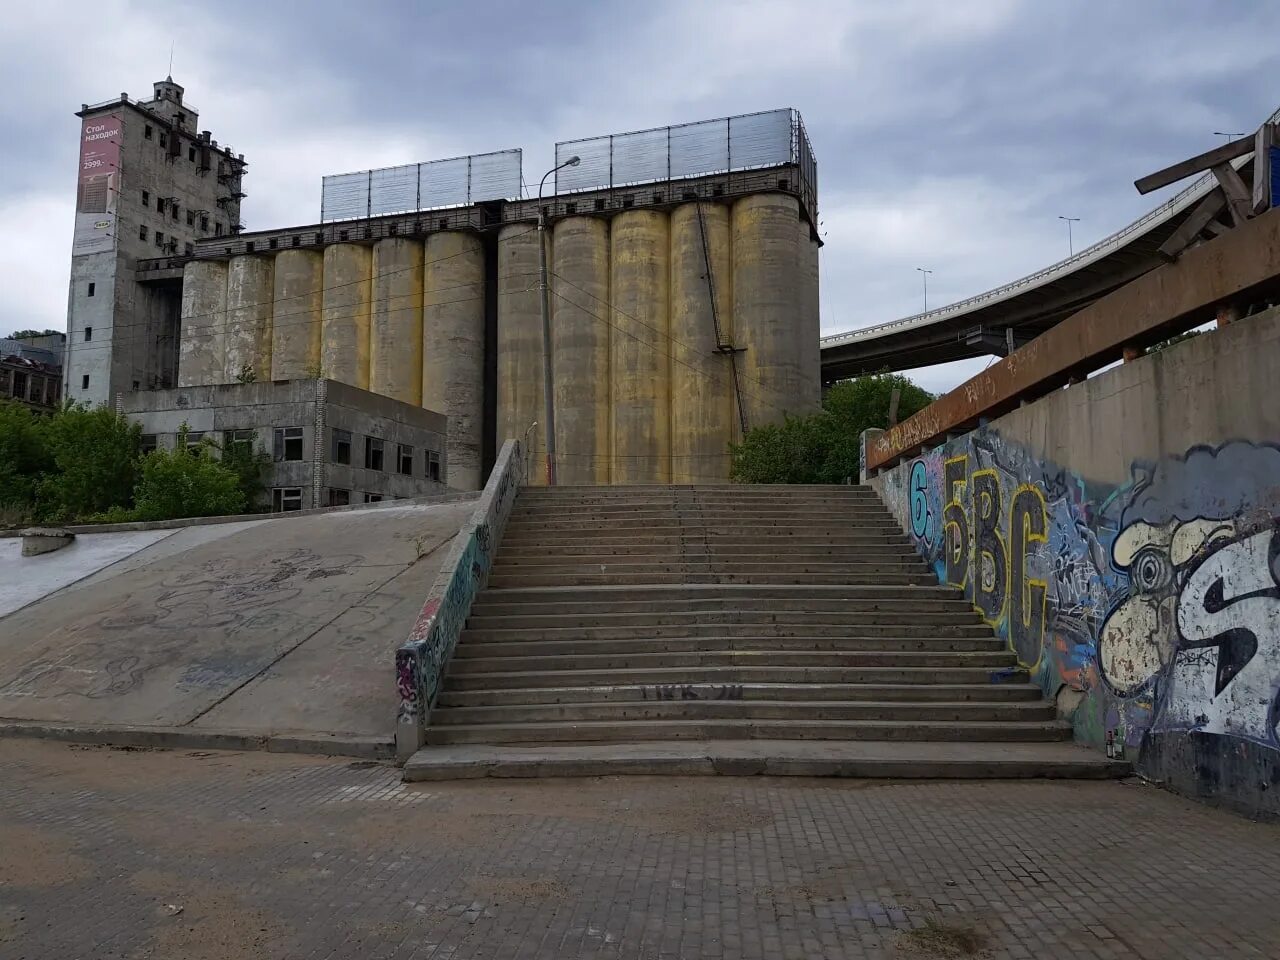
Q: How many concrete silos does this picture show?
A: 11